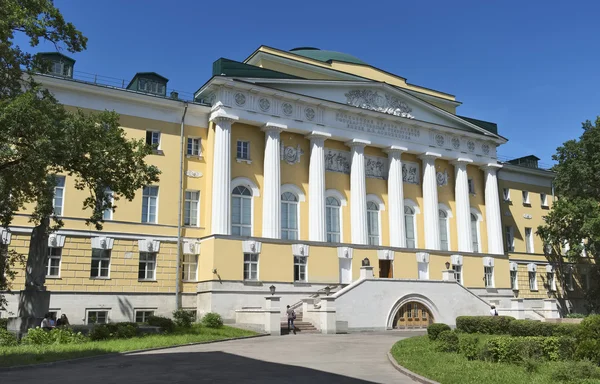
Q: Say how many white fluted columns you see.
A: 8